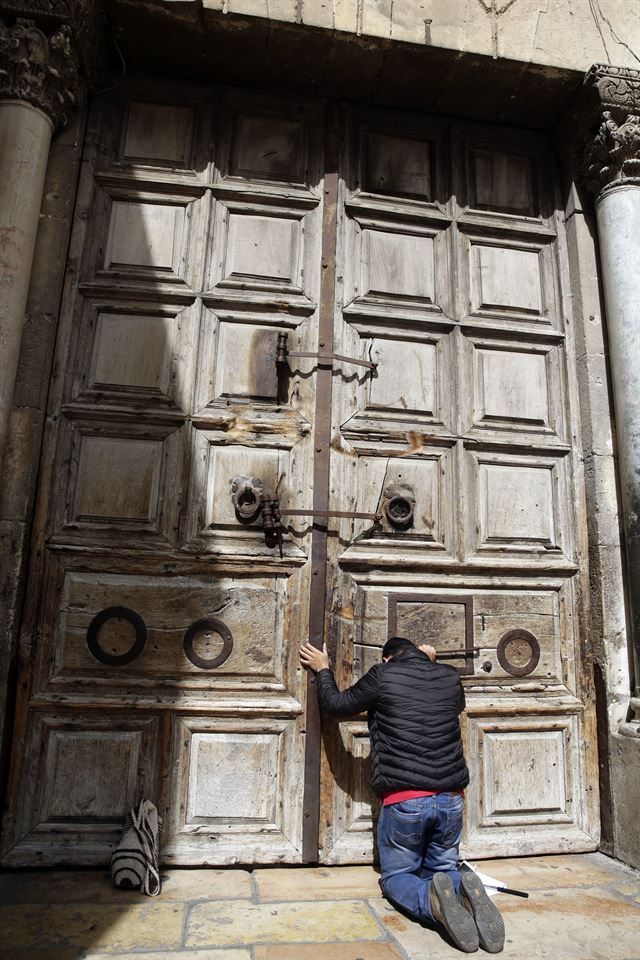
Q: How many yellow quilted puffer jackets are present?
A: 0